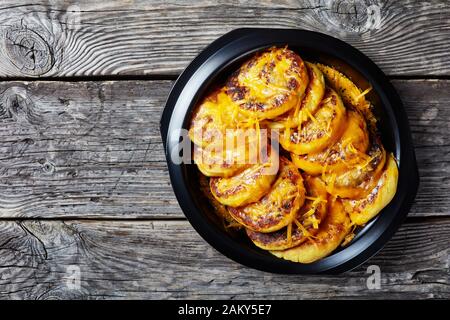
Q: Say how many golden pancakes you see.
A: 12